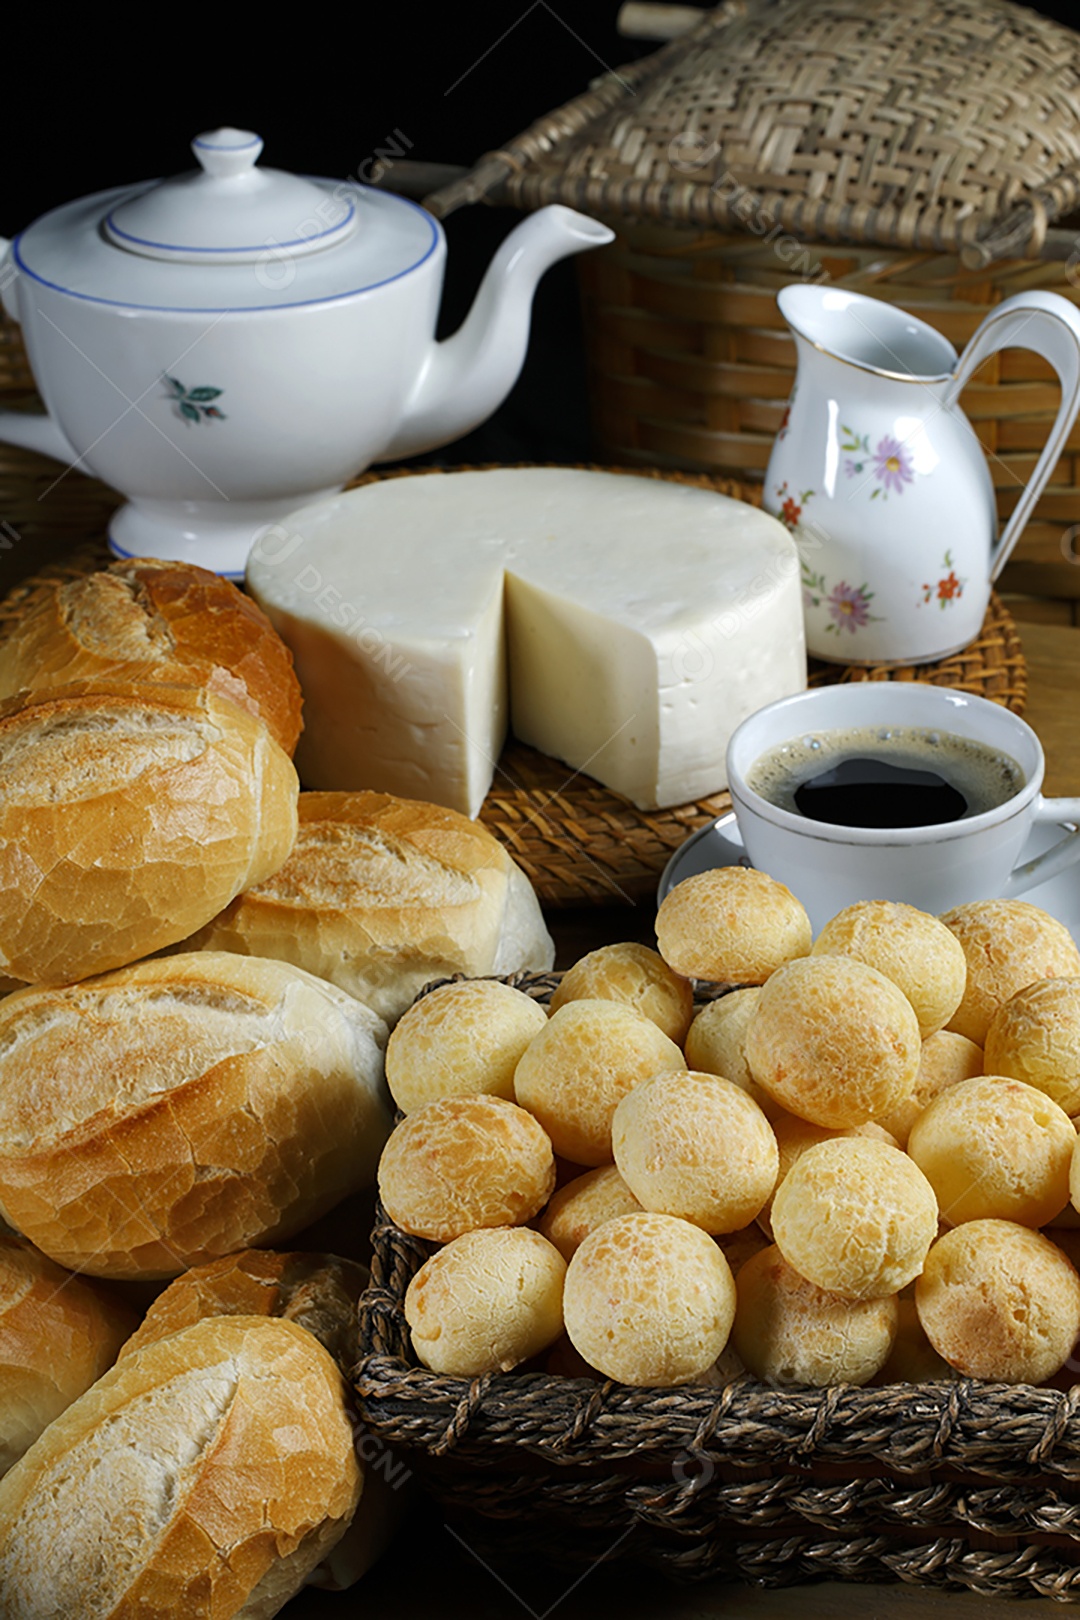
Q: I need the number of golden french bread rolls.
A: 7